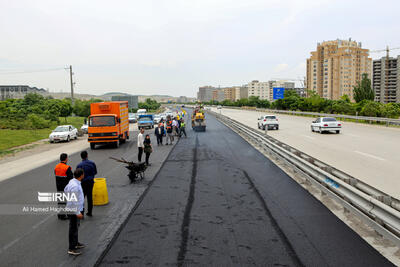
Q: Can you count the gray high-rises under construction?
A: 1